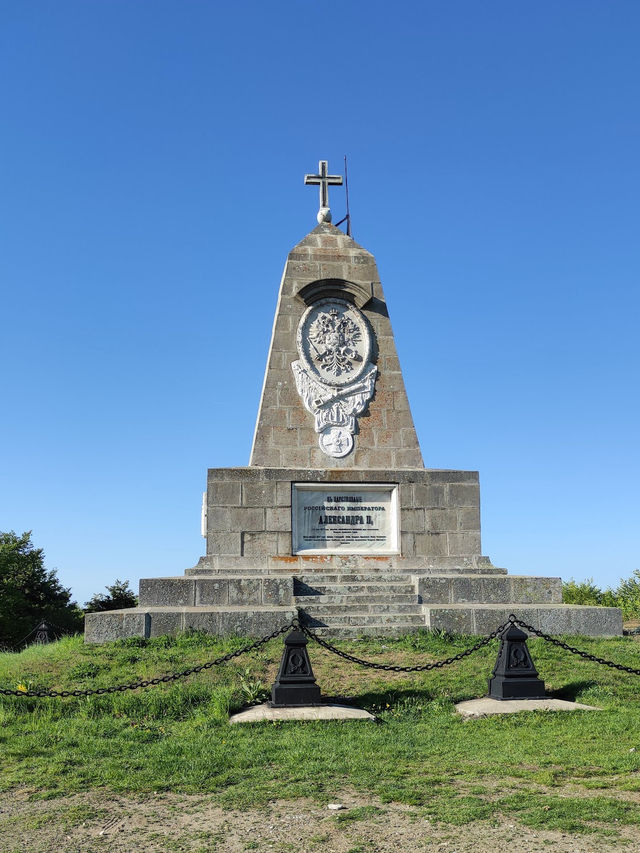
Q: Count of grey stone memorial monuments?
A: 1